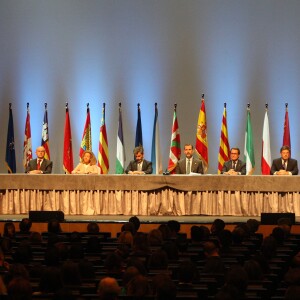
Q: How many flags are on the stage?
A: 15